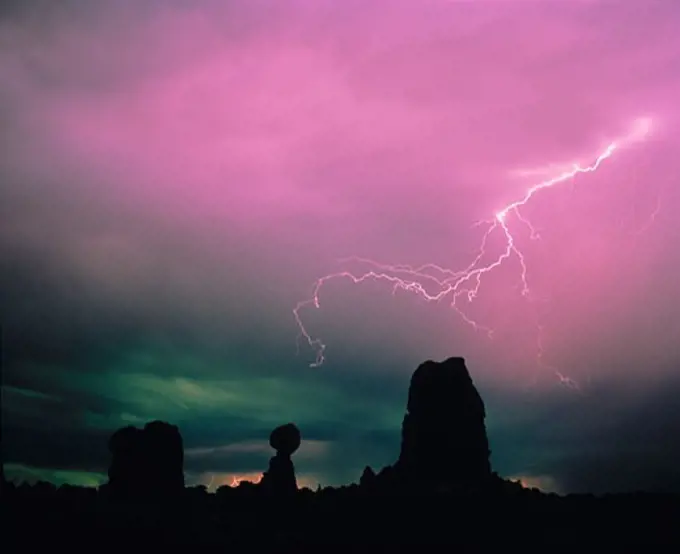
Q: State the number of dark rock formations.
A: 3